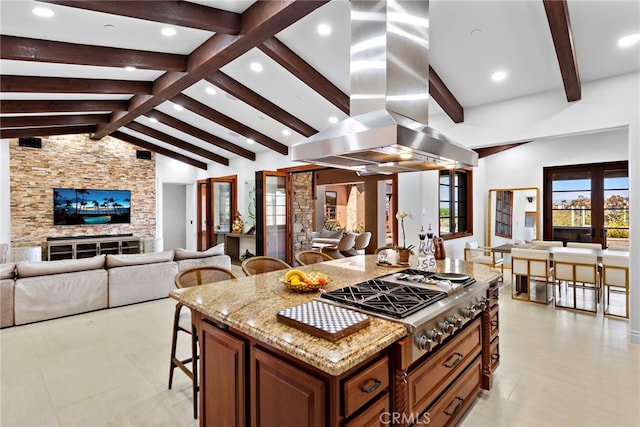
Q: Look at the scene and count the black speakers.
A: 2